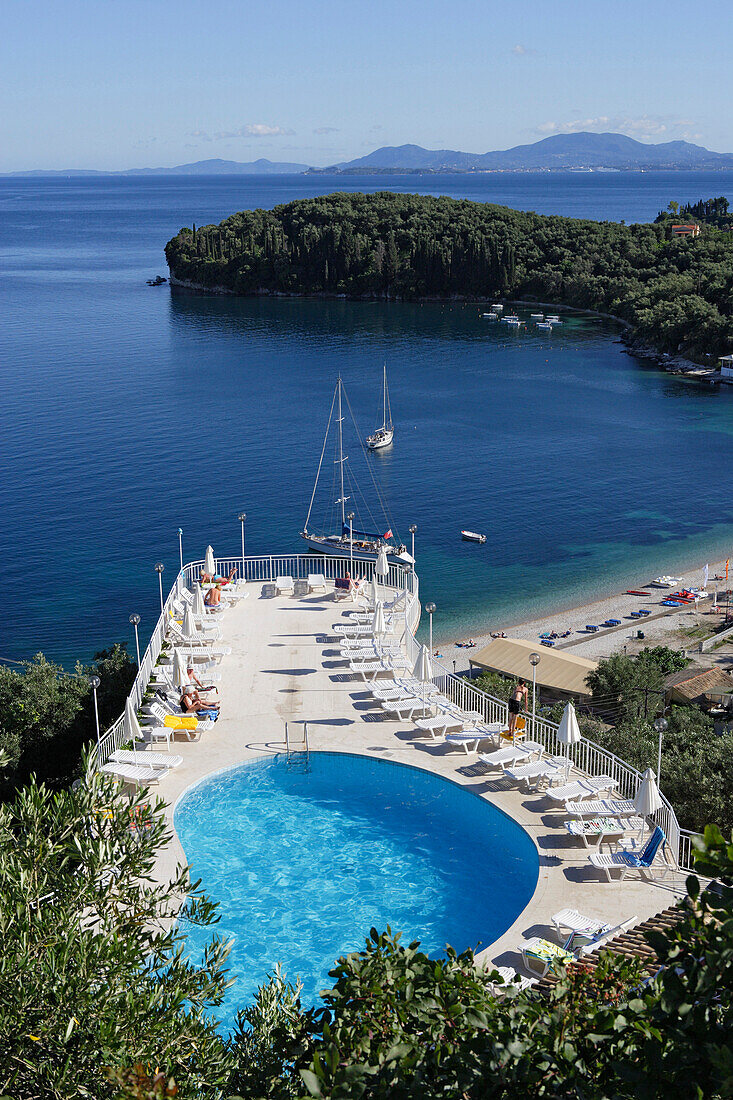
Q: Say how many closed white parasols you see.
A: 11